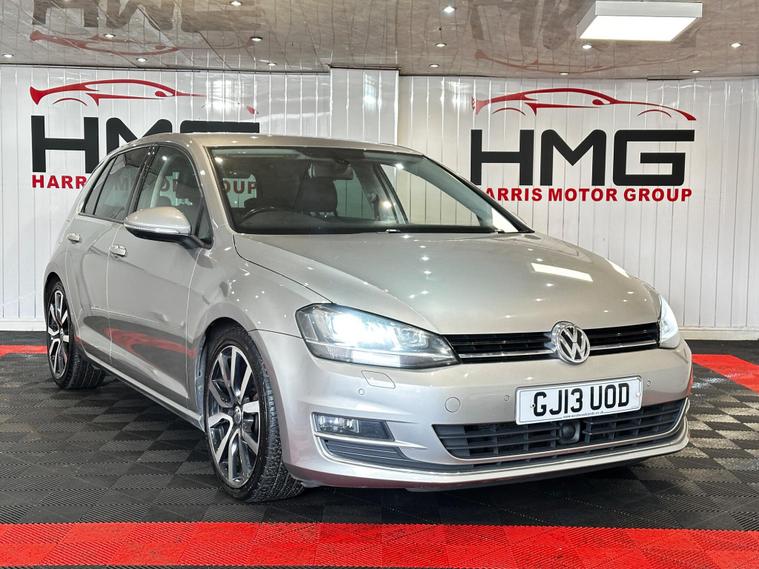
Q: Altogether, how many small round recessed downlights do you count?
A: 13